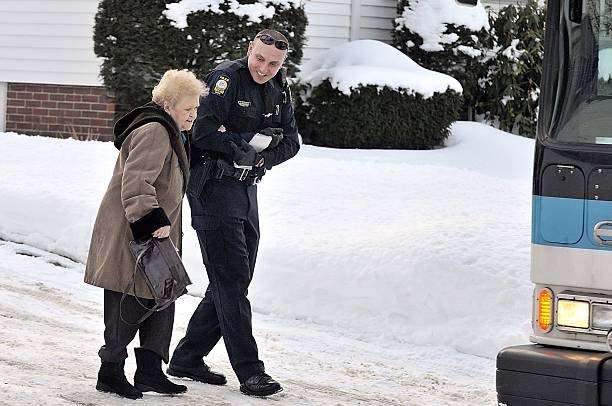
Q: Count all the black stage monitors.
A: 0